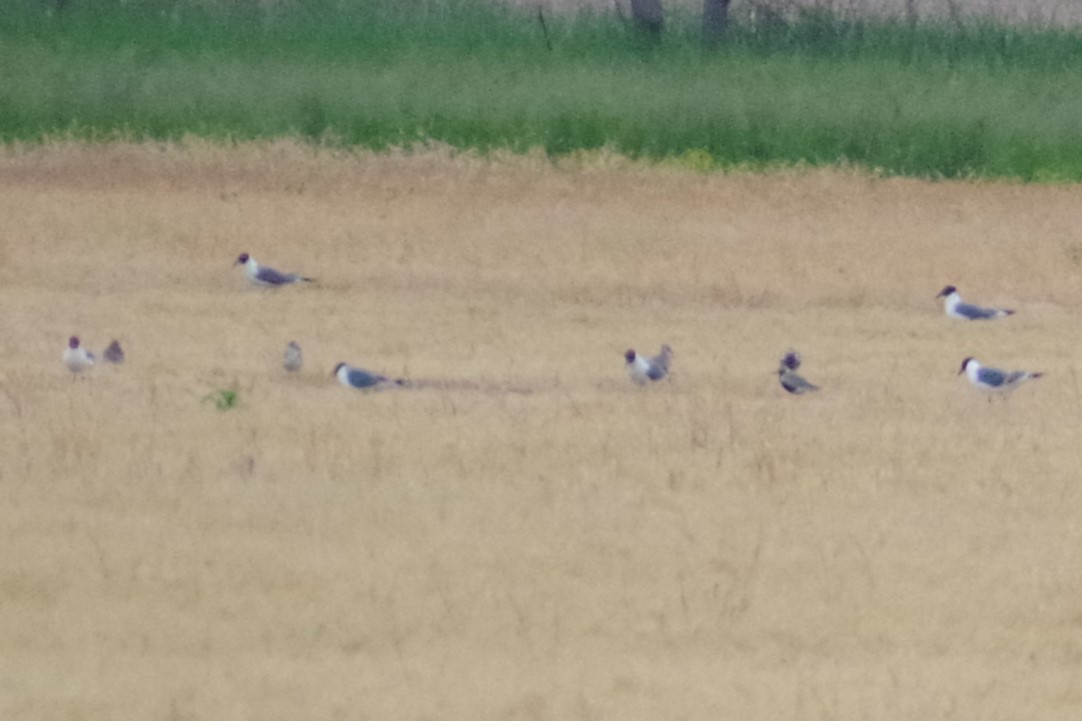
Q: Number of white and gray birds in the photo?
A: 6